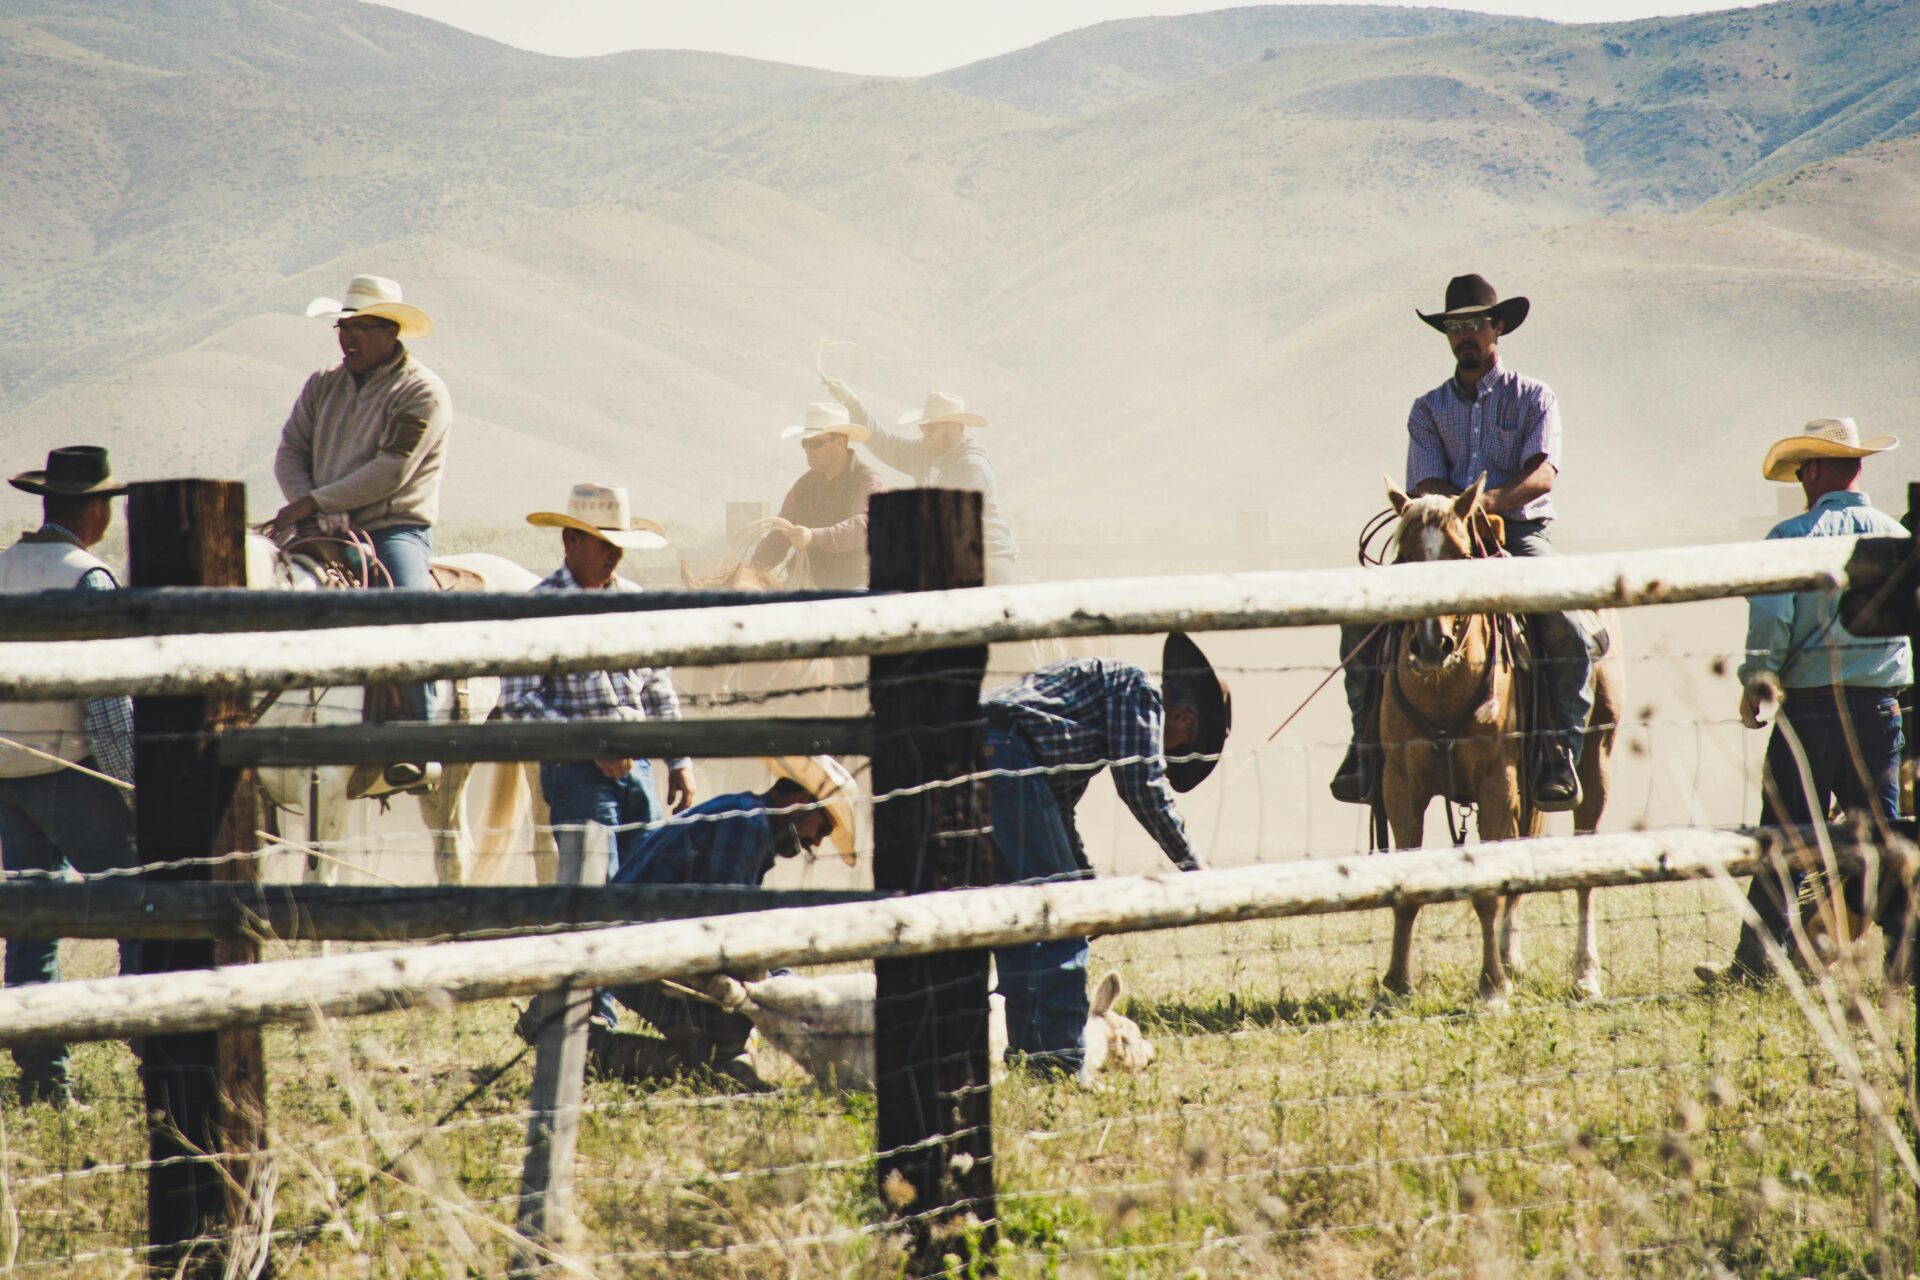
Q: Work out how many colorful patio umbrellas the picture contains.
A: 0